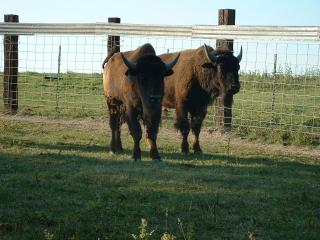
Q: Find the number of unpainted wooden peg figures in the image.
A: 0